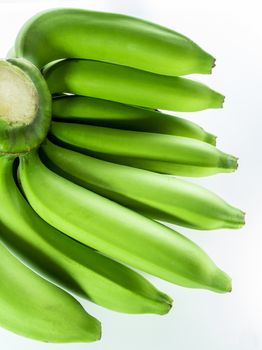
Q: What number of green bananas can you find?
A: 8